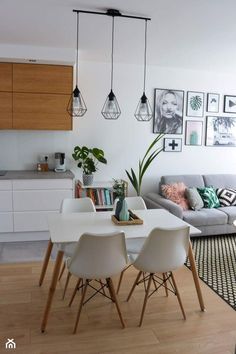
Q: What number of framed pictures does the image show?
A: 7